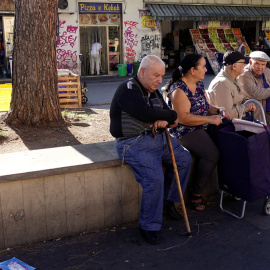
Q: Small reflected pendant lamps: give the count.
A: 0